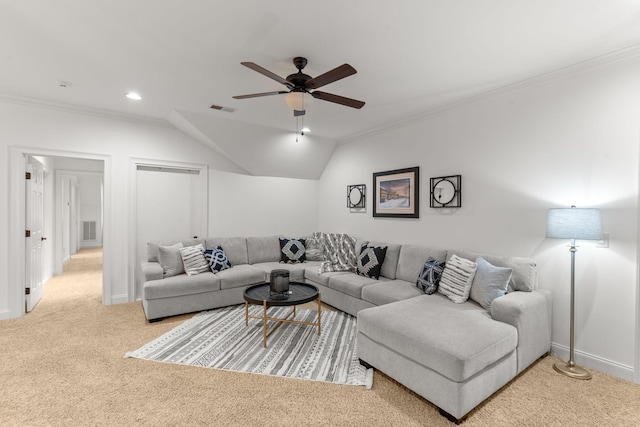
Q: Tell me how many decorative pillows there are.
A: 8